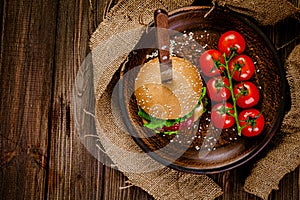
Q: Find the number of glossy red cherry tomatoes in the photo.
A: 7